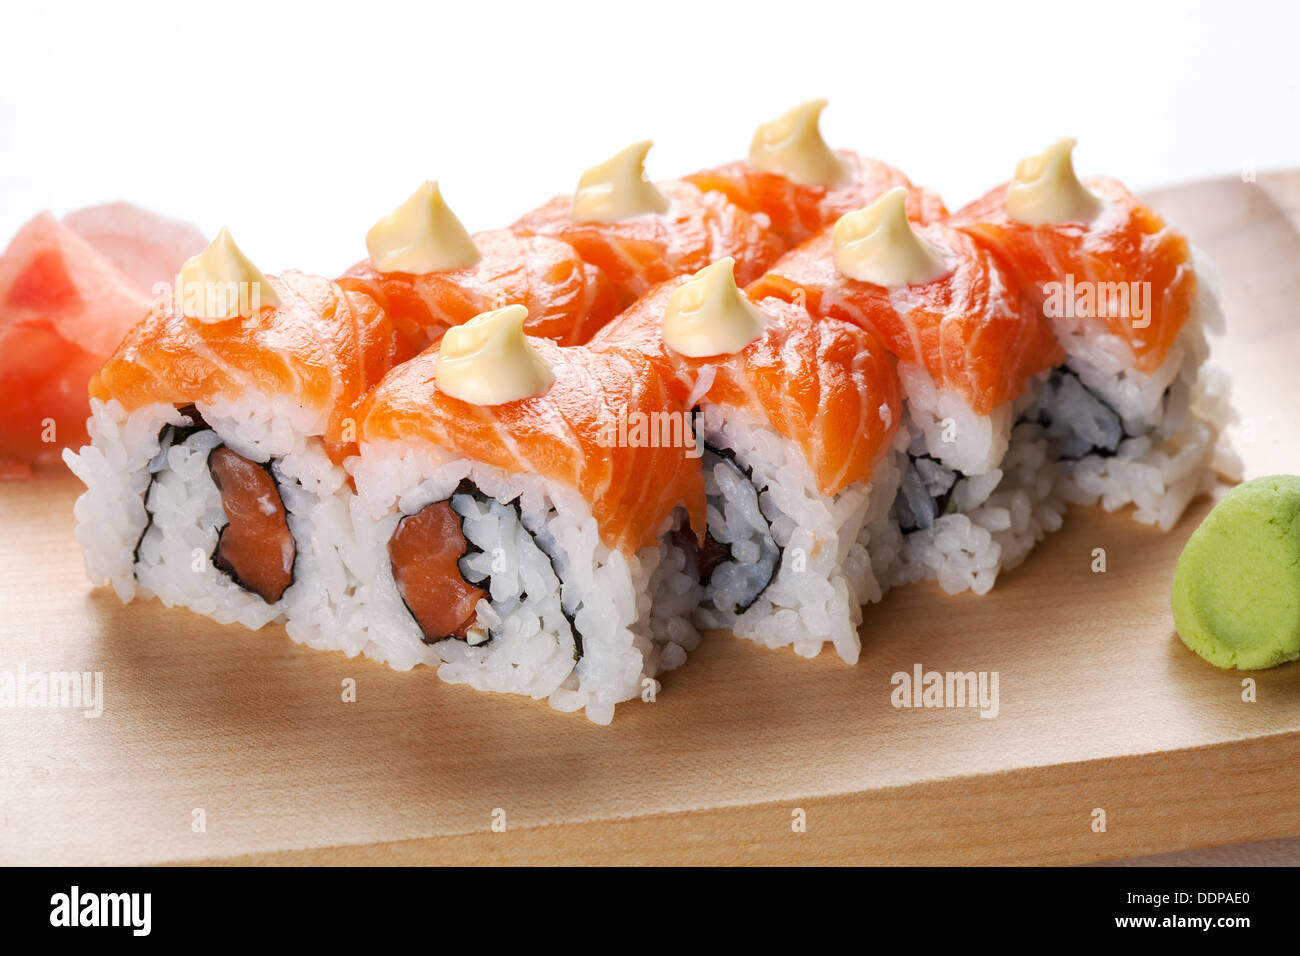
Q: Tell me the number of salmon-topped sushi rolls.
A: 8